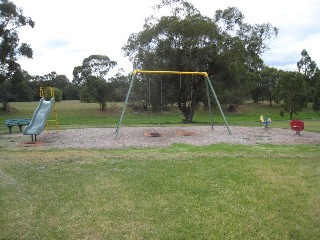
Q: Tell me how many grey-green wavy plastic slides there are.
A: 1